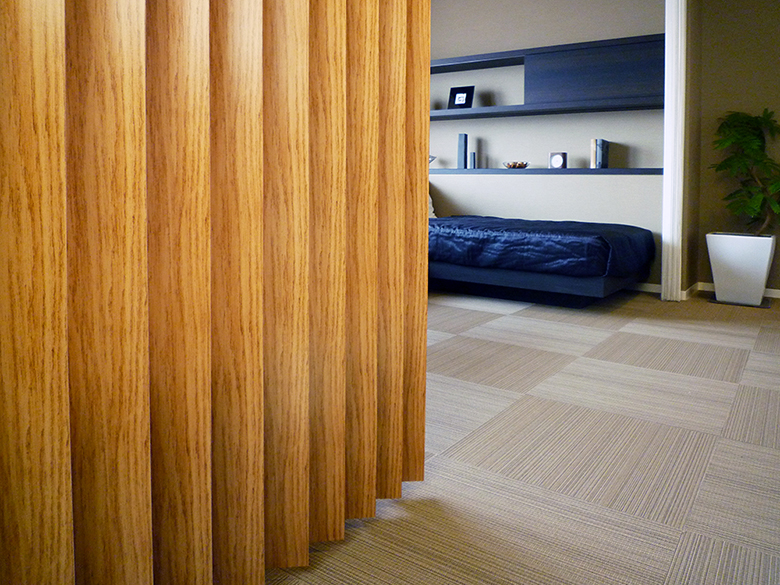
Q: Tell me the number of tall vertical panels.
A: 9